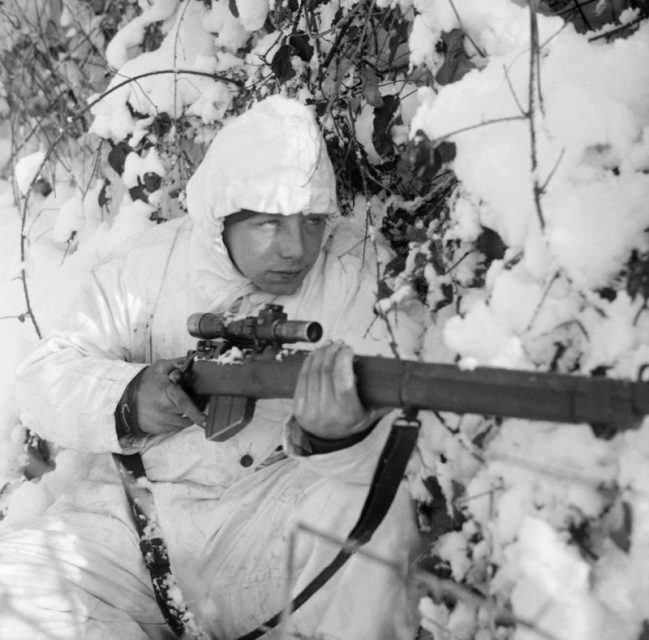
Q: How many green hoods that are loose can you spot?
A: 0